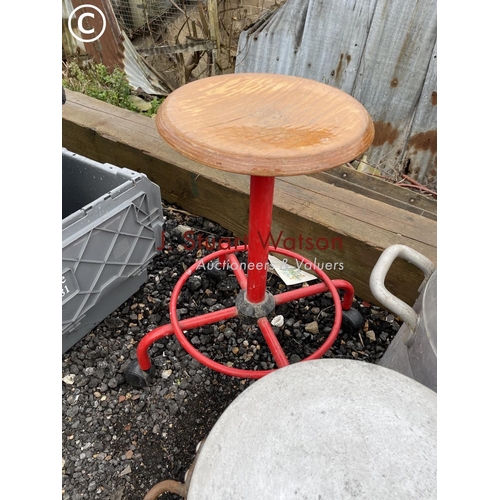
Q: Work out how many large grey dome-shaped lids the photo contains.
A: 1